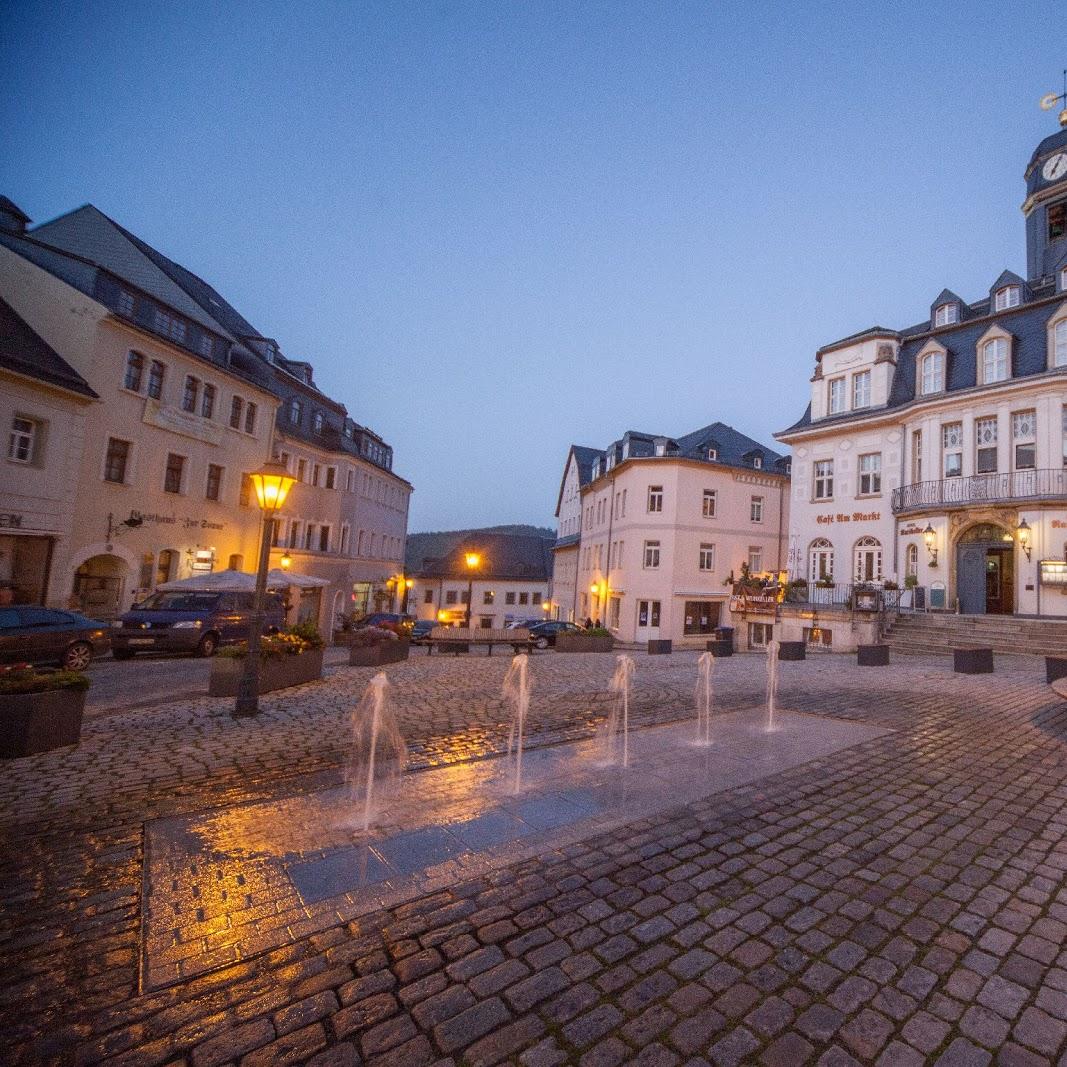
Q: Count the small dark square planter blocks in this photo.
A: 6